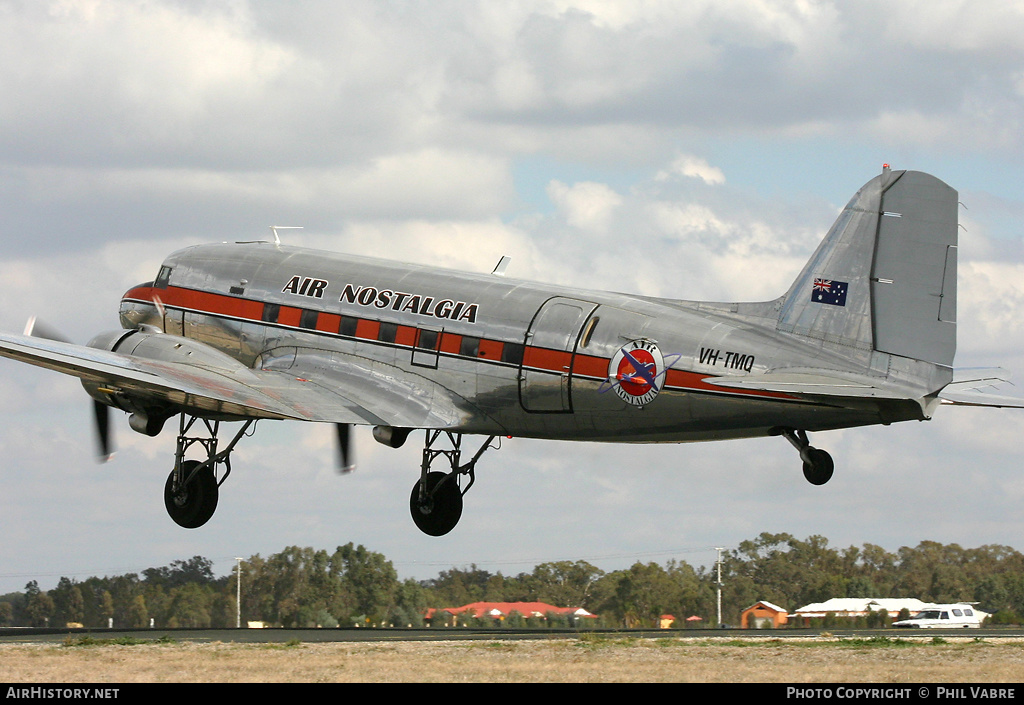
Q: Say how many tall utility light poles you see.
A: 2